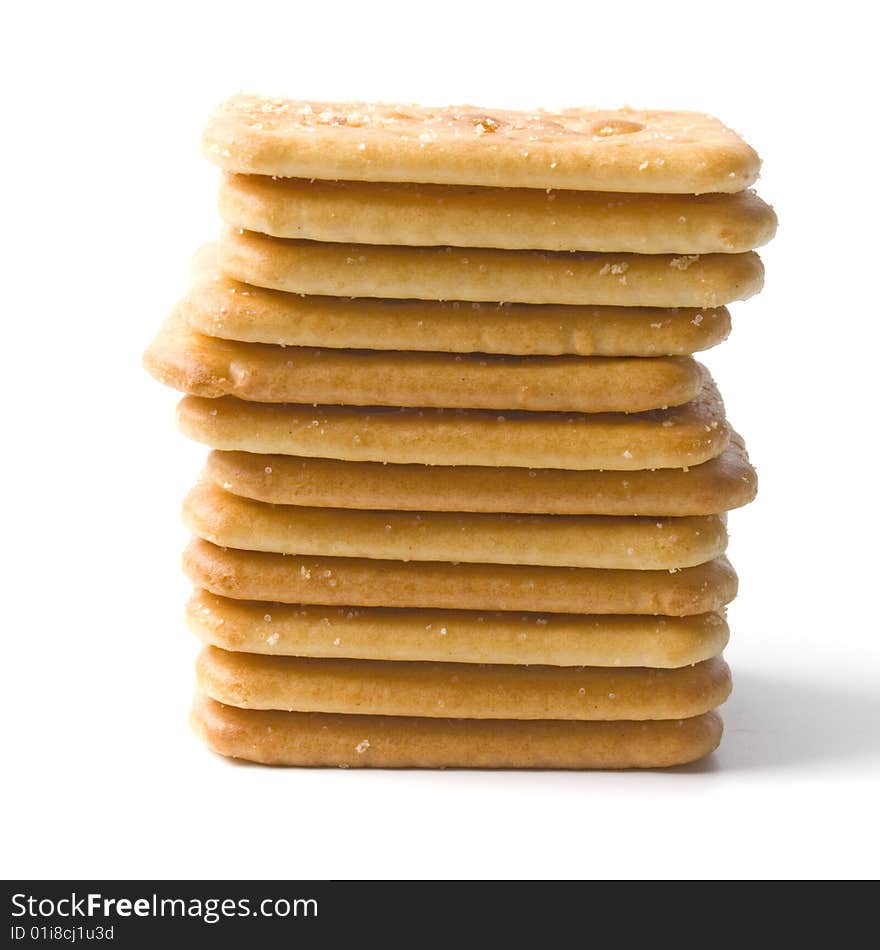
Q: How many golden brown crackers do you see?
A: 12